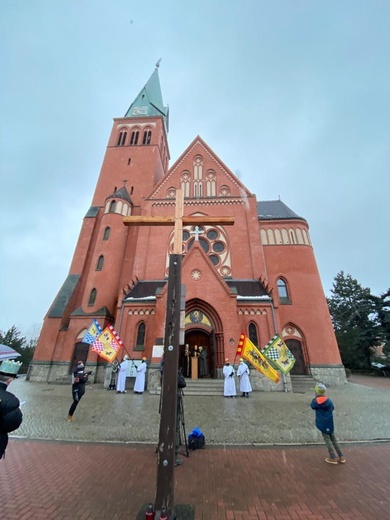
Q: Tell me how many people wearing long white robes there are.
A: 4